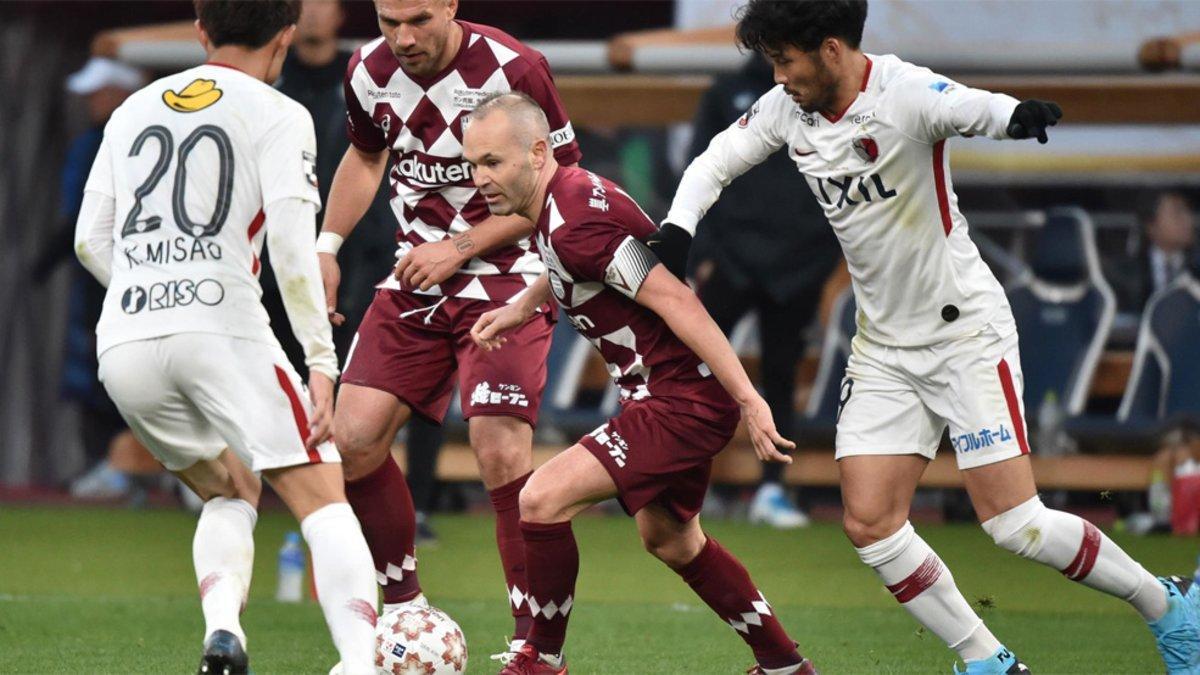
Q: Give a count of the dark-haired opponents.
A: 2